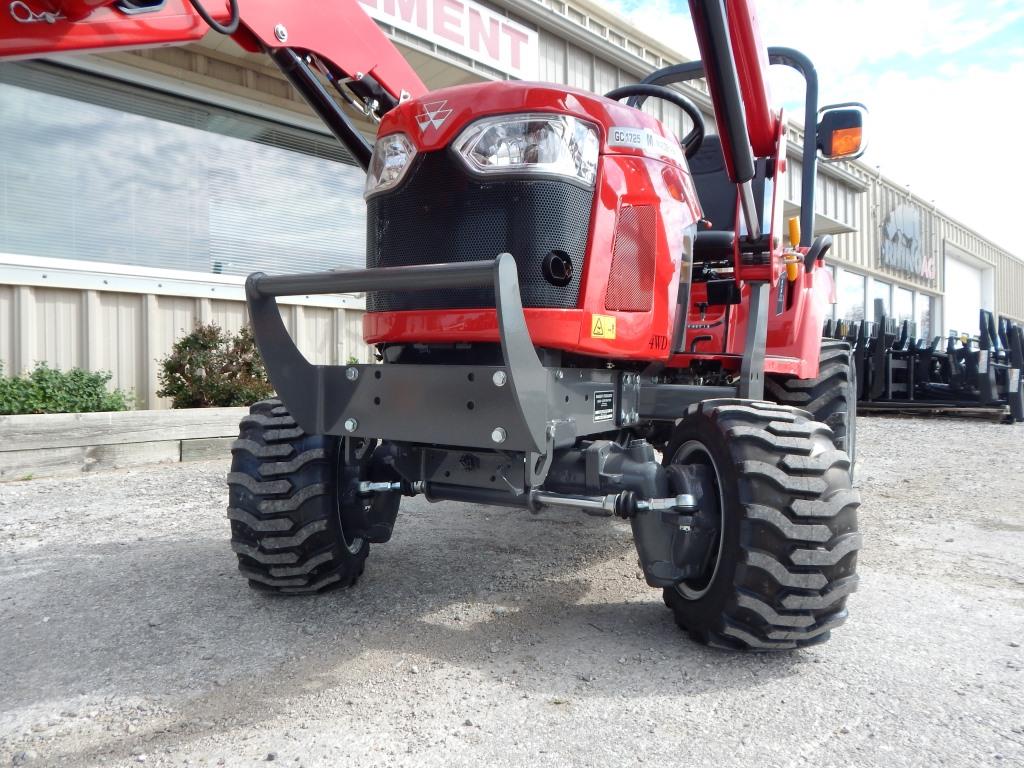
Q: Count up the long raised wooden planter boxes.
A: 1